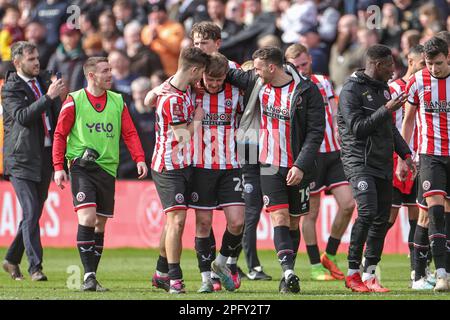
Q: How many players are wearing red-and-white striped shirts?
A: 7